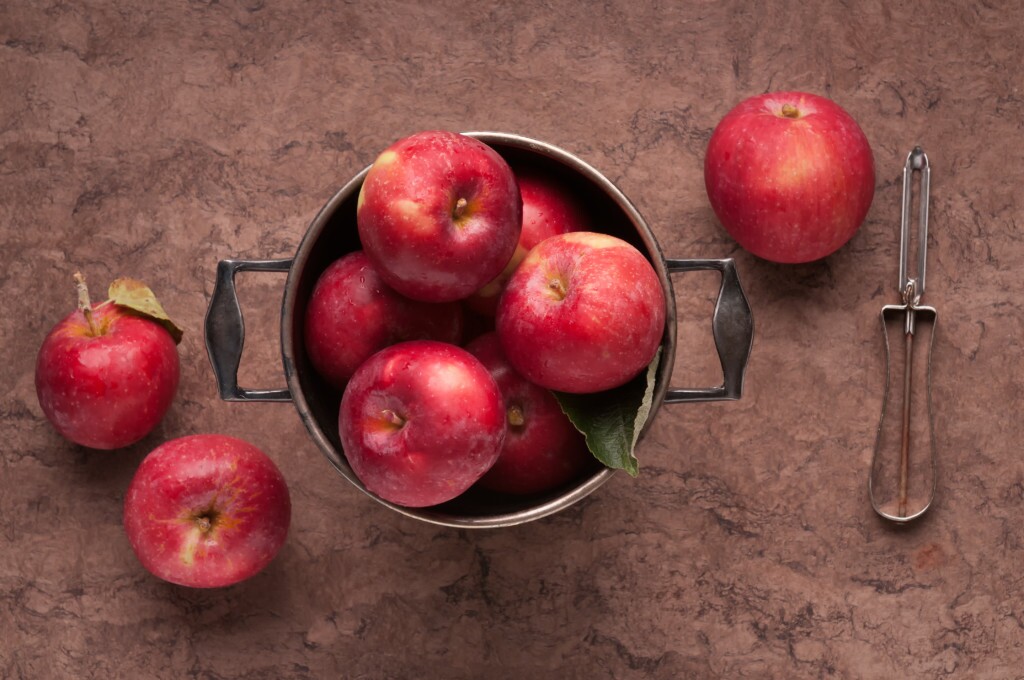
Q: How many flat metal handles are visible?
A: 2